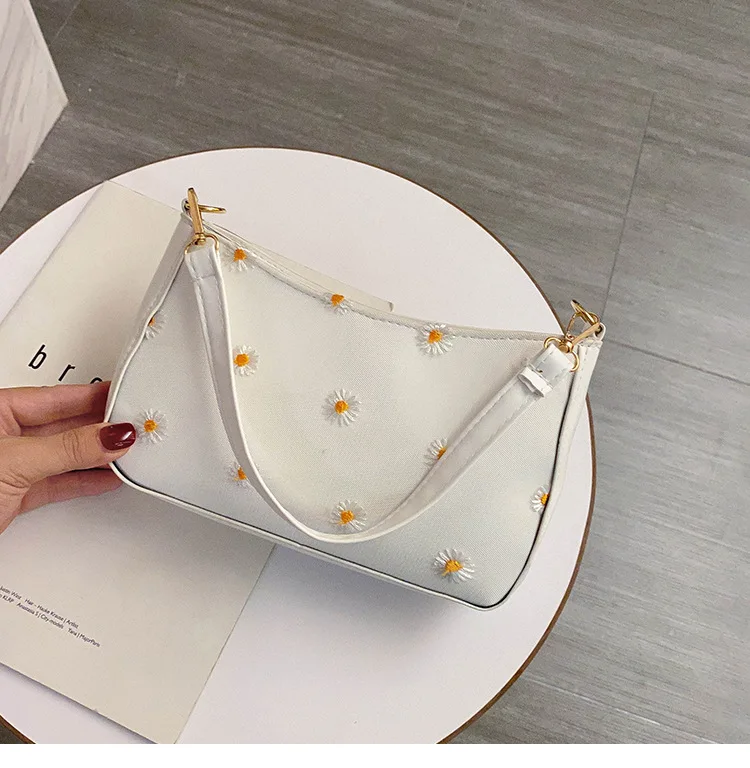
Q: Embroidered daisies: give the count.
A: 12